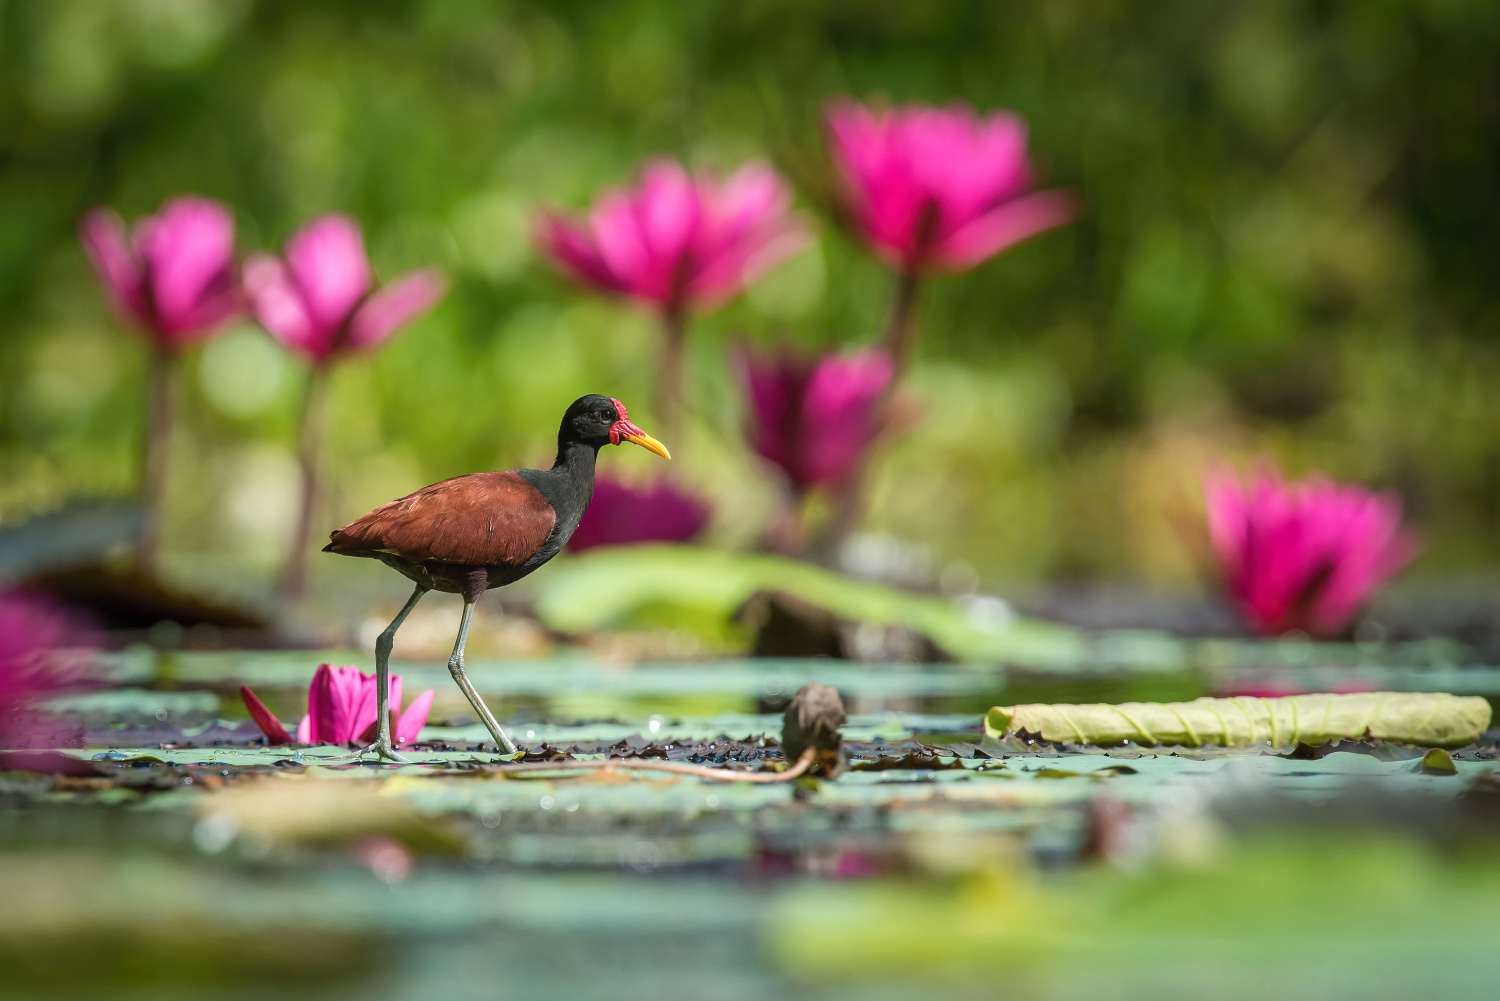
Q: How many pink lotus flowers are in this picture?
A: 9